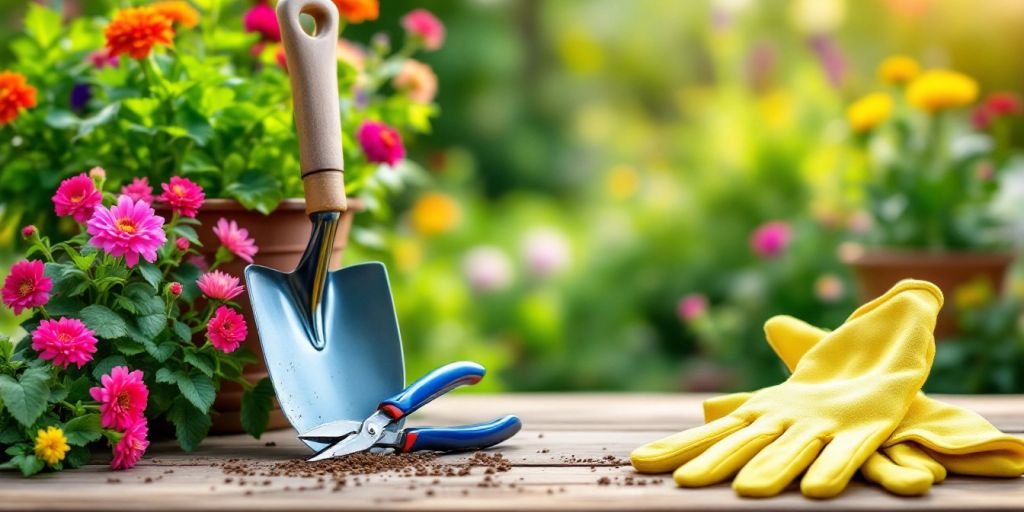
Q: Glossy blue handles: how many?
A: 2